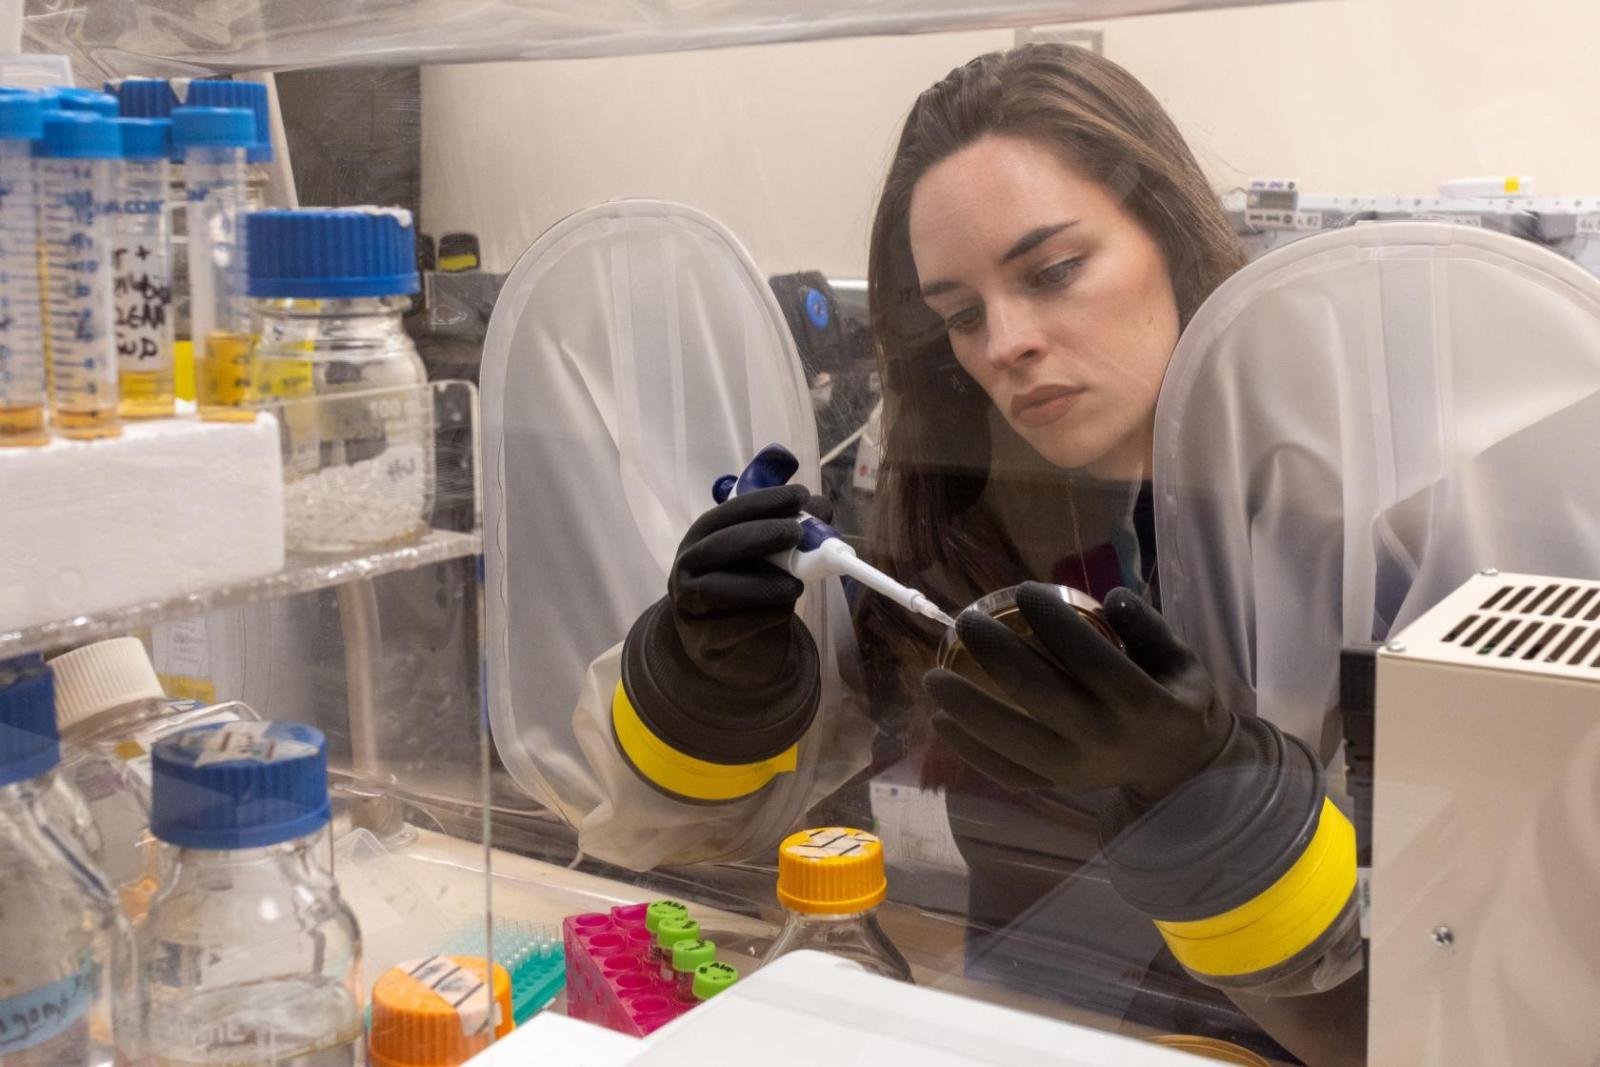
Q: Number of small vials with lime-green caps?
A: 4